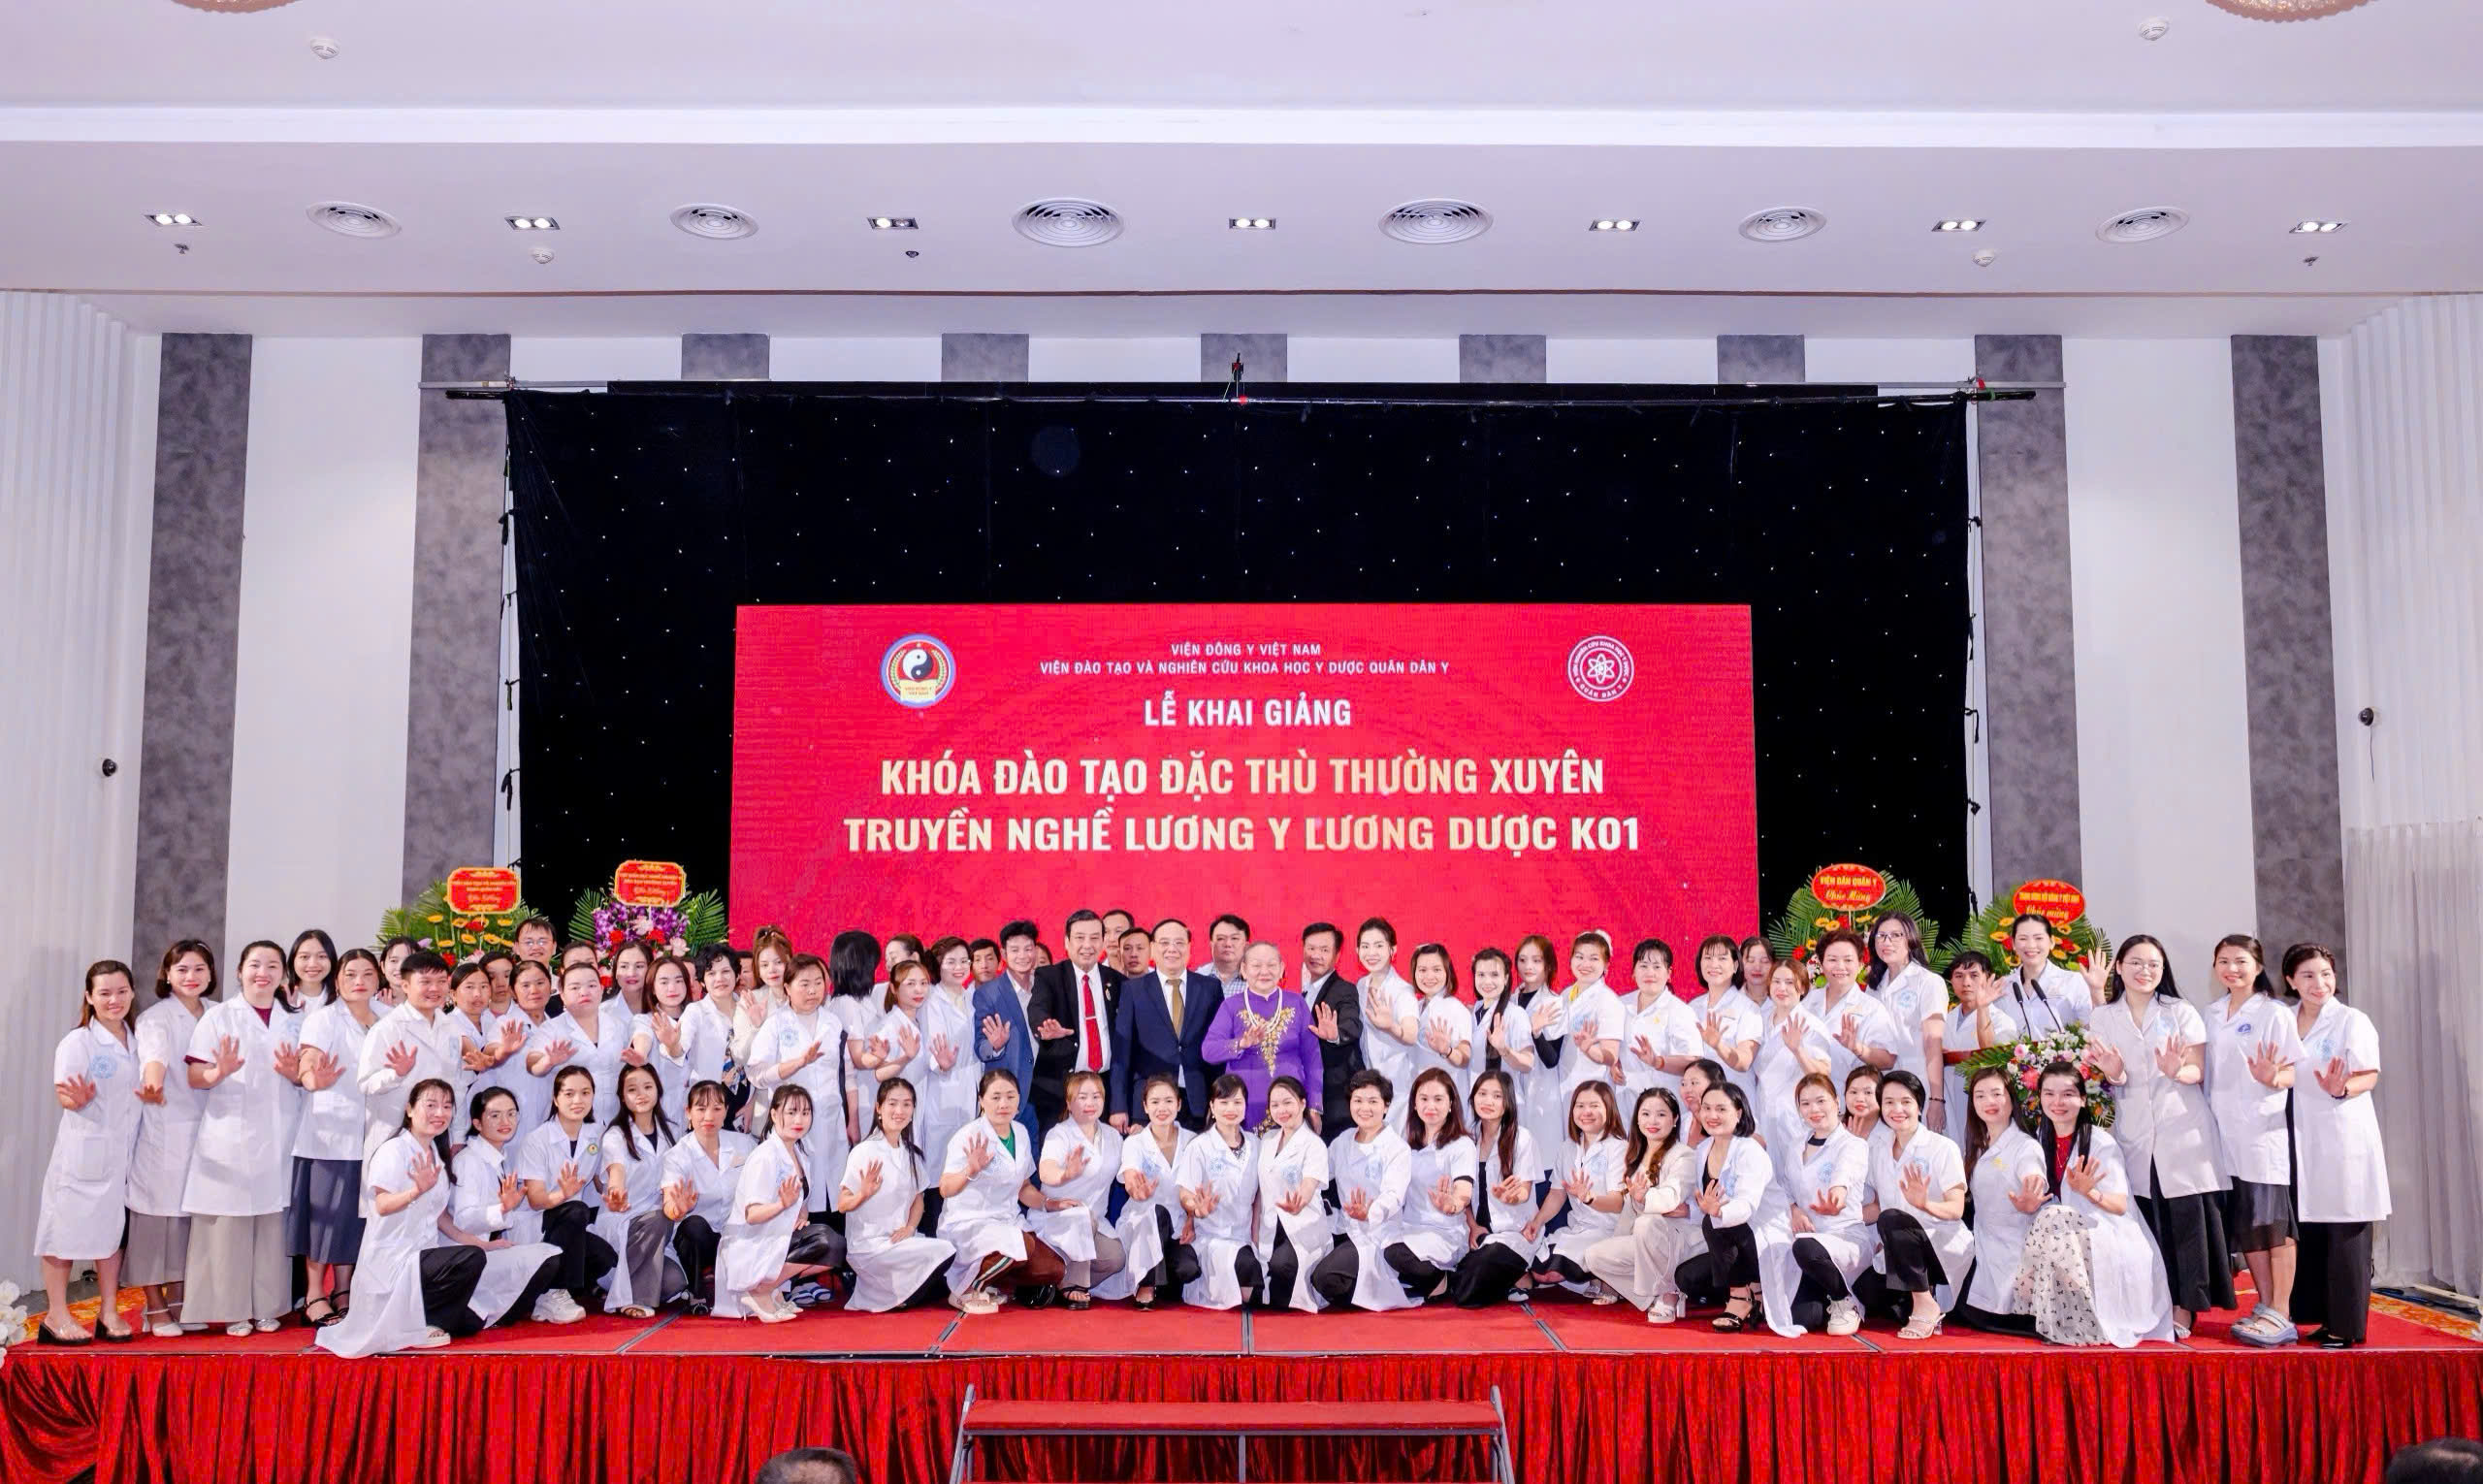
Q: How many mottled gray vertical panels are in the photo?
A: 9